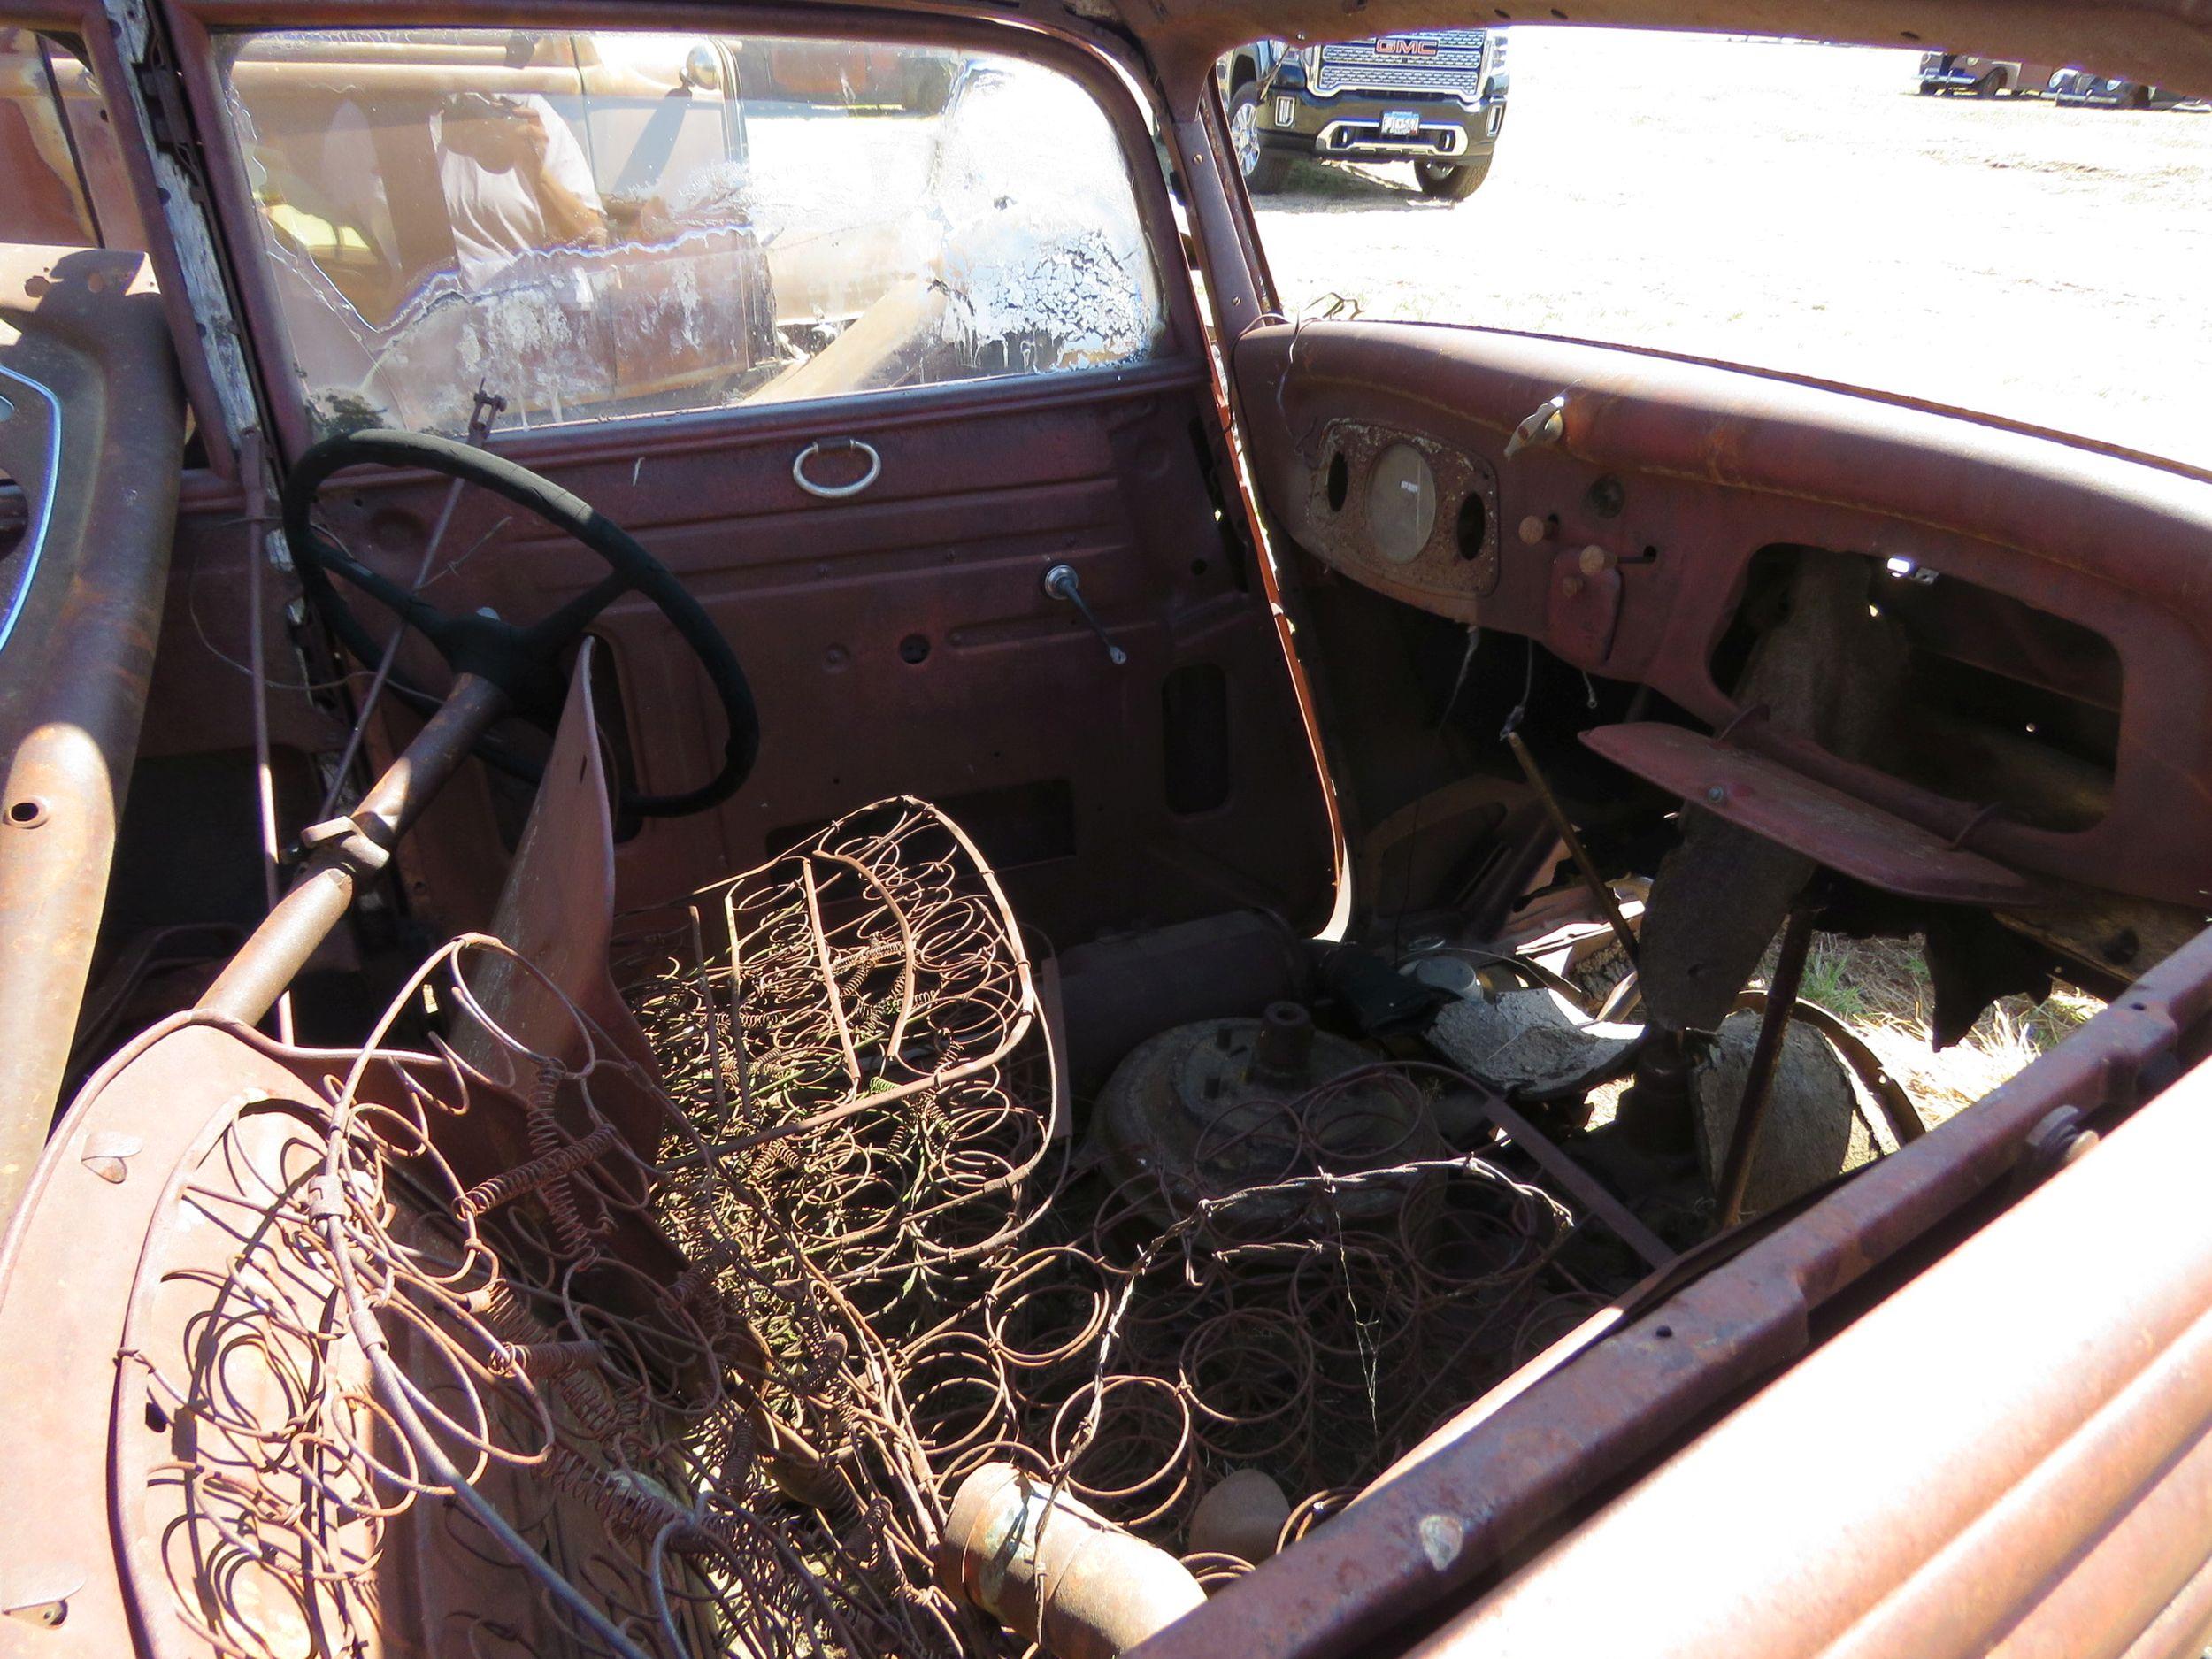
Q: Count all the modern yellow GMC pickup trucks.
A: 0